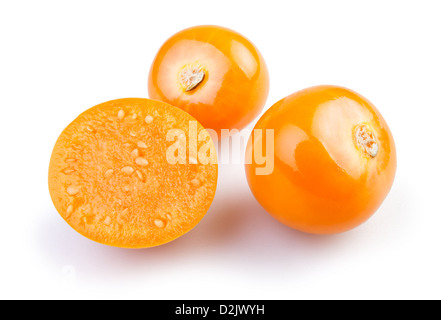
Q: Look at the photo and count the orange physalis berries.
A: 3